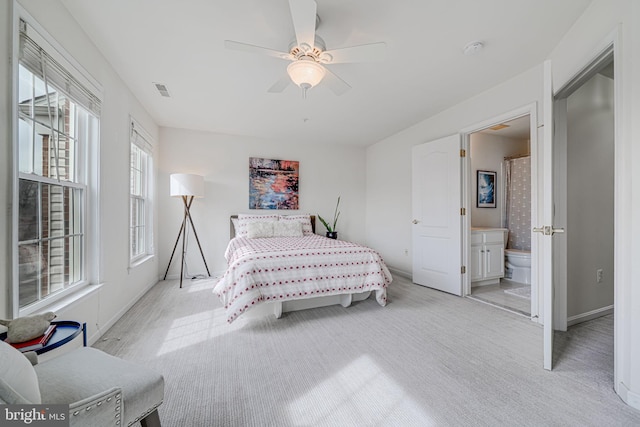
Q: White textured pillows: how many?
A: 2